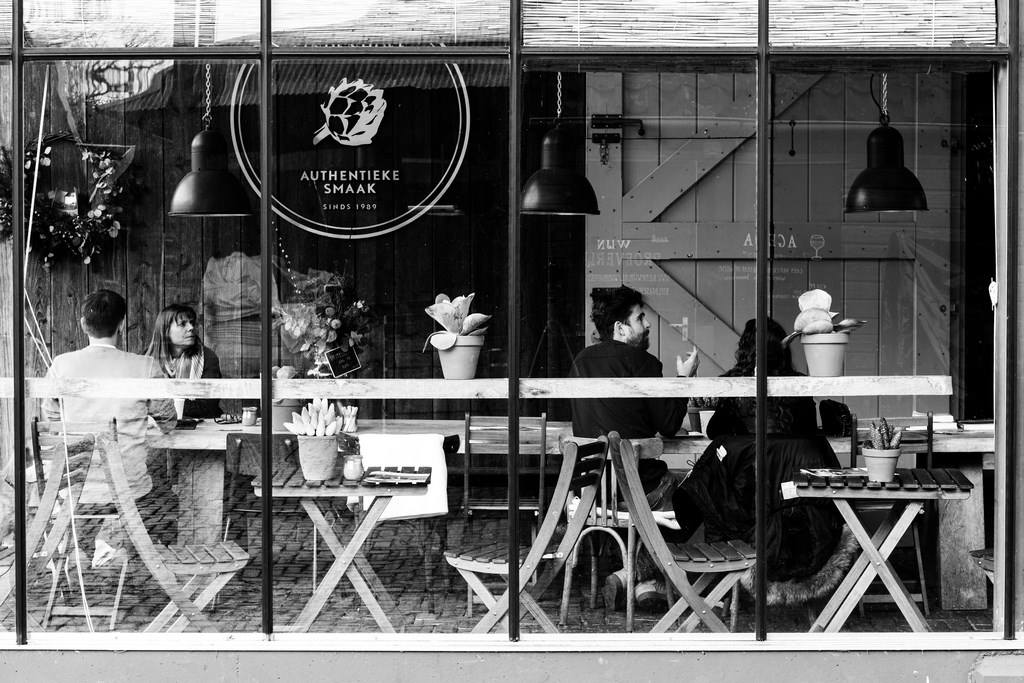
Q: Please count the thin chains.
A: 3